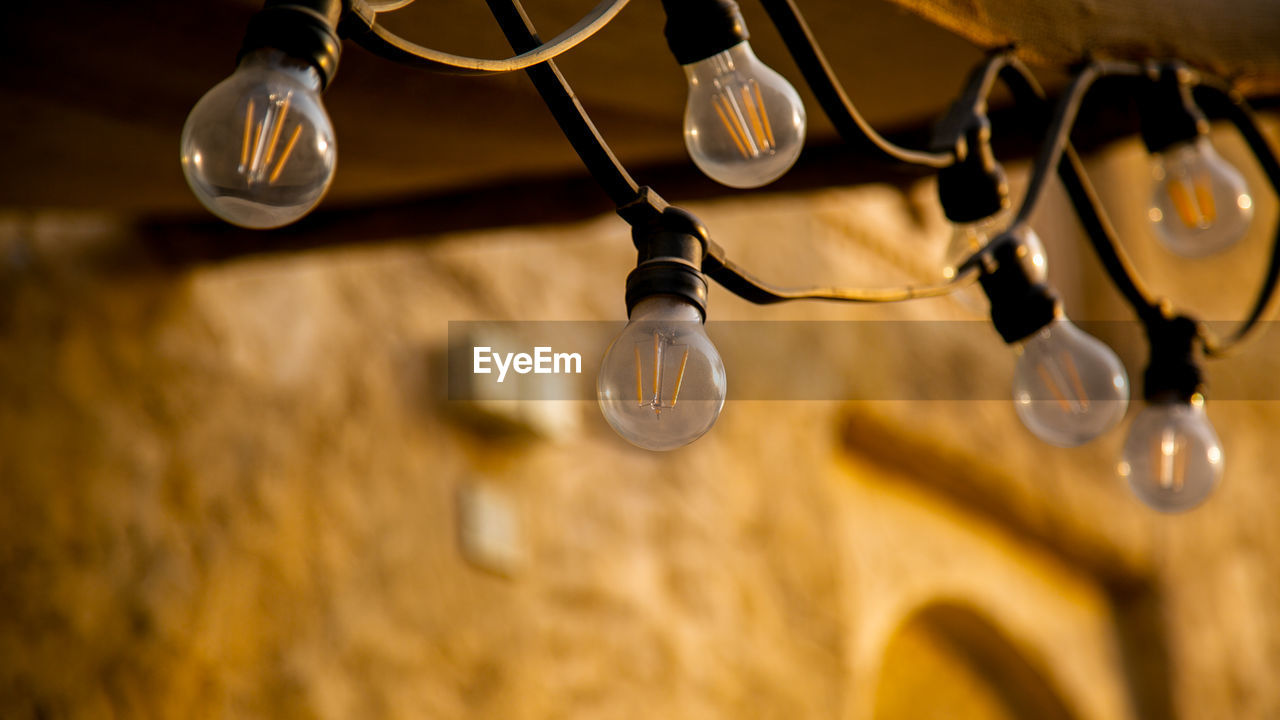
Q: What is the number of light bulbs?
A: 7